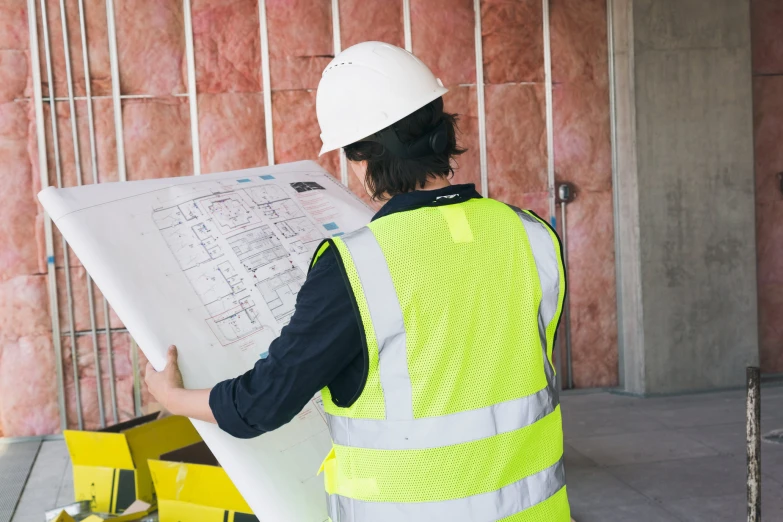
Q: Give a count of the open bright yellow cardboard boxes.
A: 2